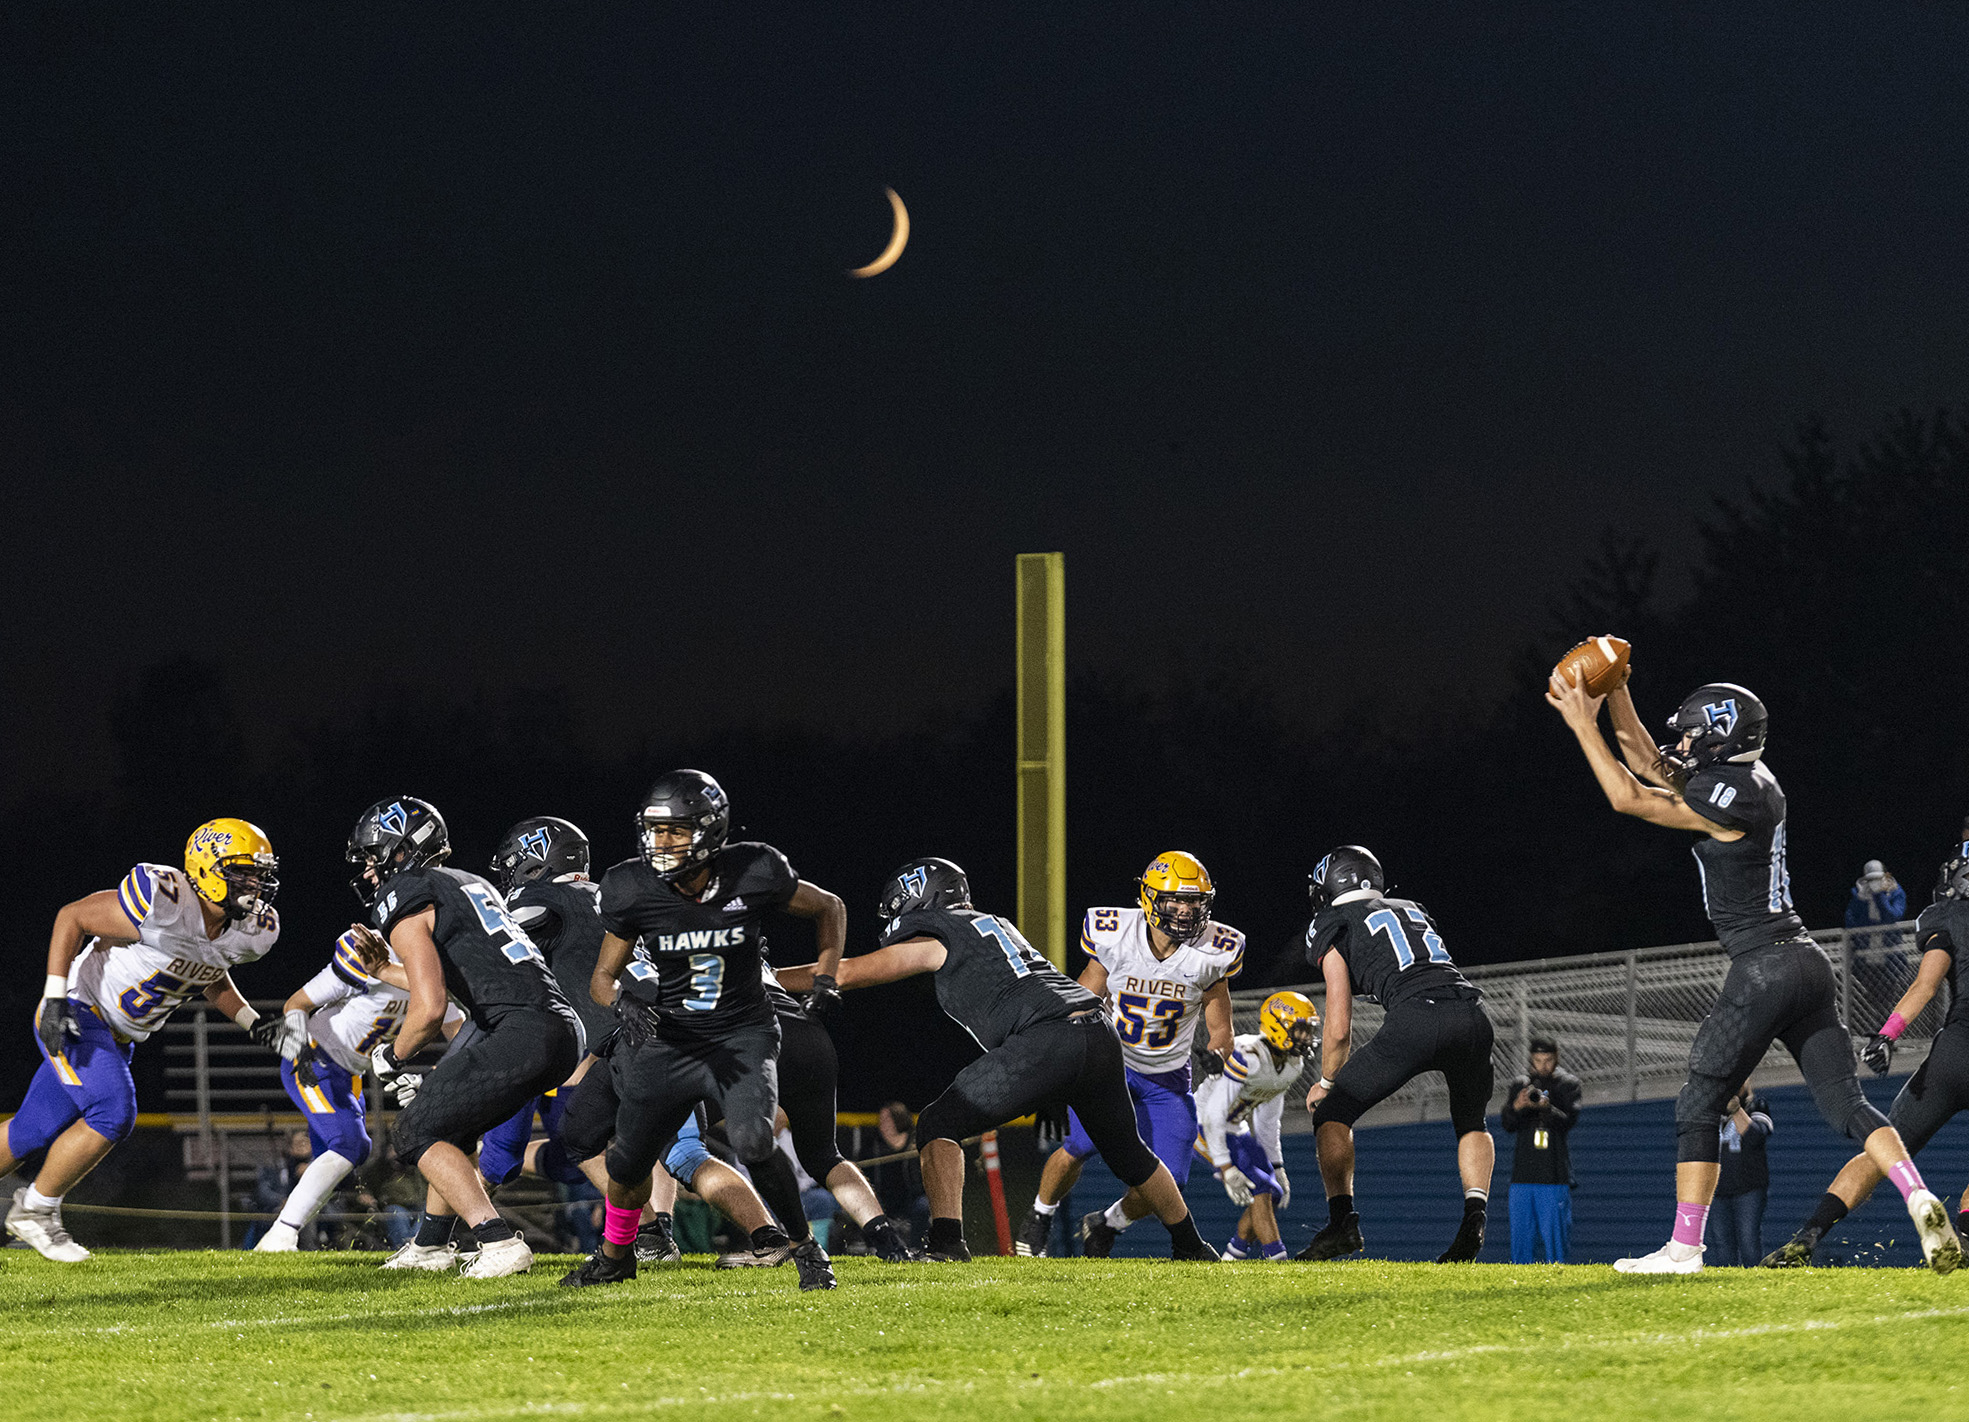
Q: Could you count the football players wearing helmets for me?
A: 10